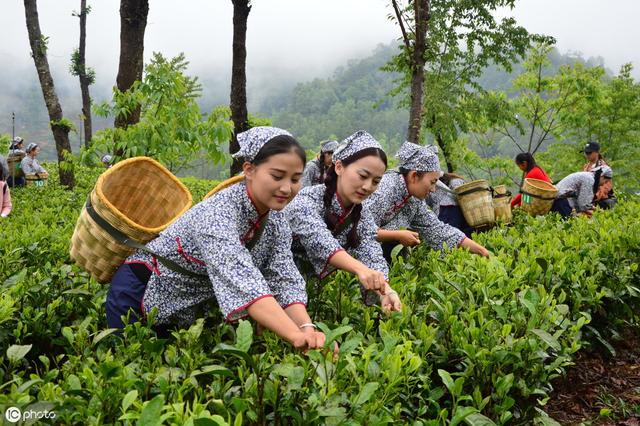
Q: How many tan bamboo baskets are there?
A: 7